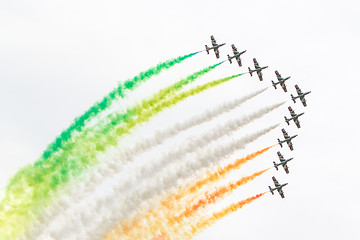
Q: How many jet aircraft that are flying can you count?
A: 9